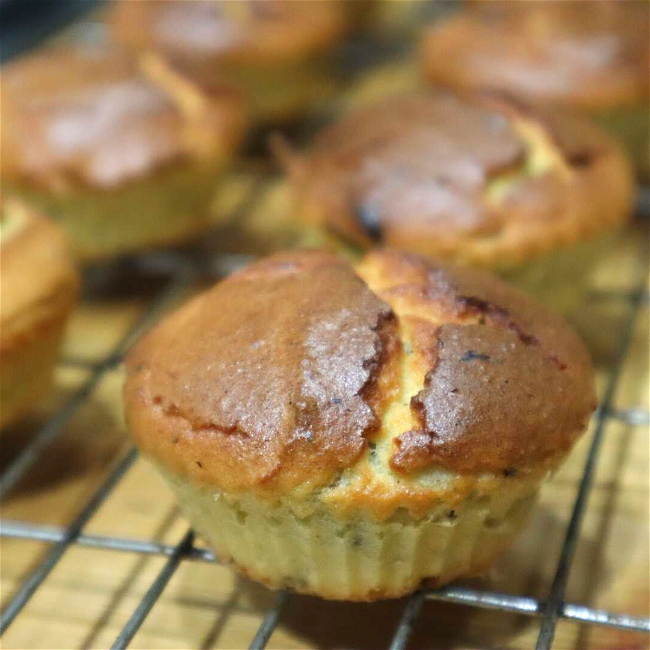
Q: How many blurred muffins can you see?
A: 5